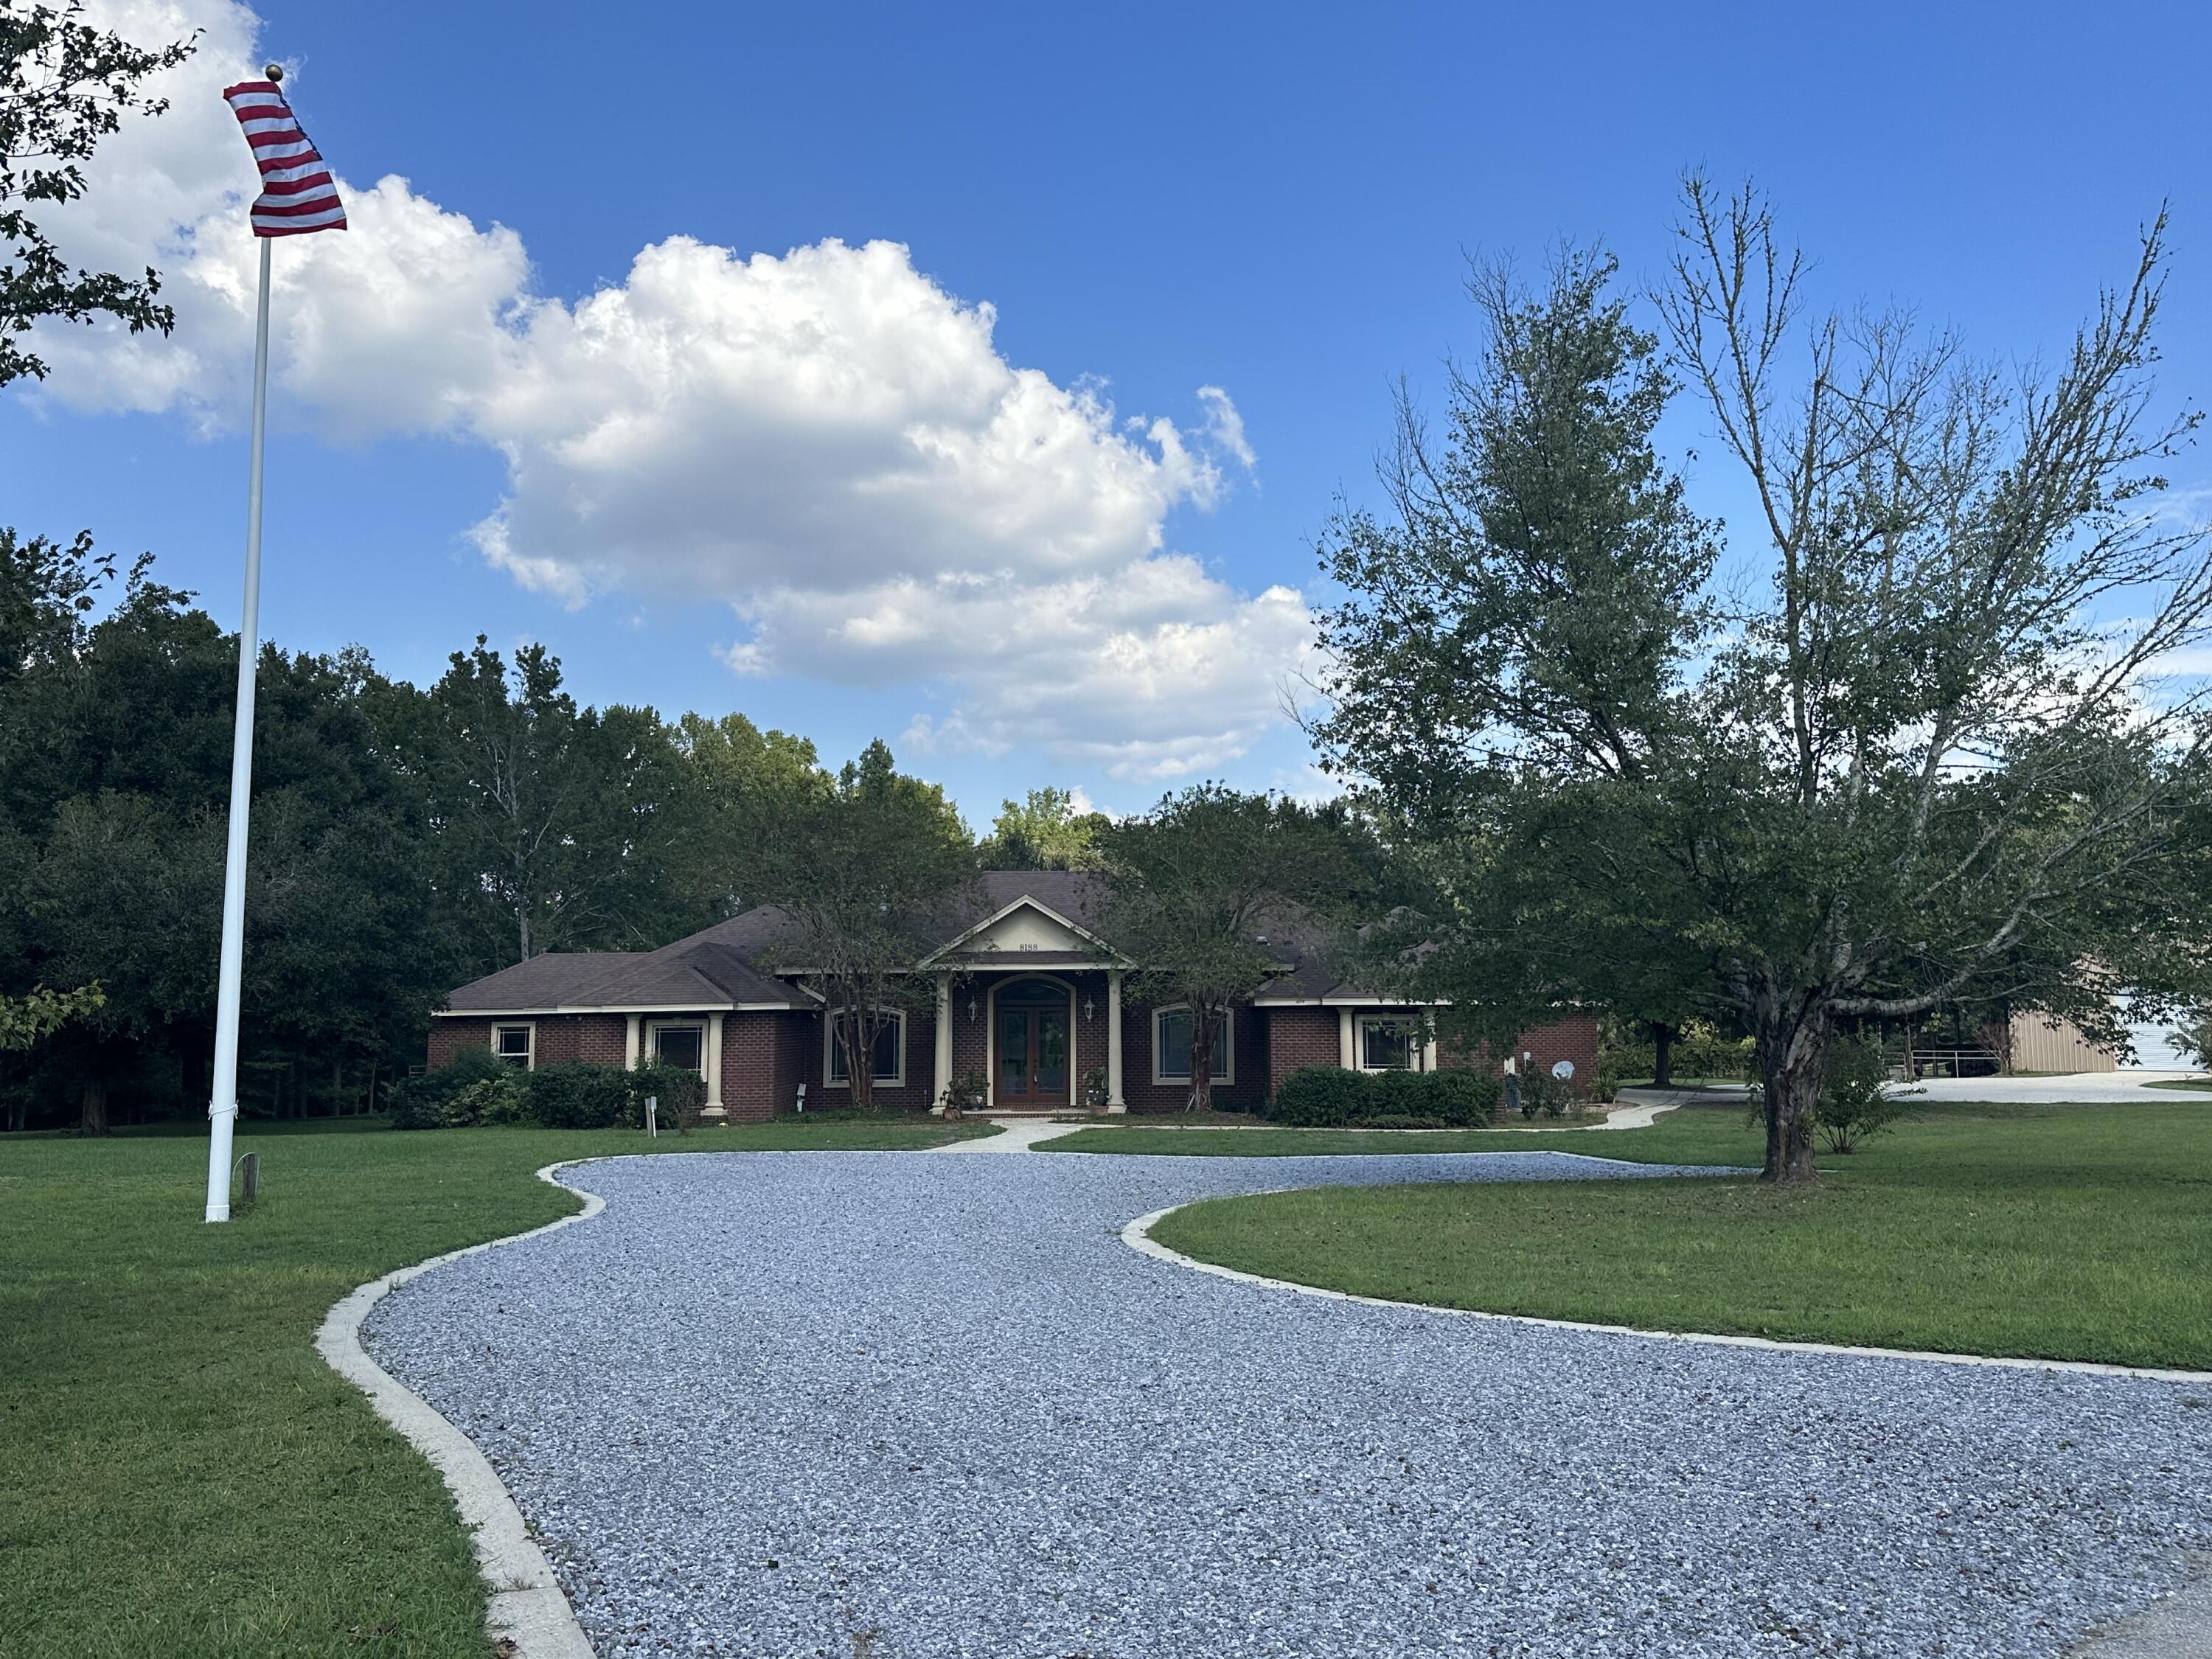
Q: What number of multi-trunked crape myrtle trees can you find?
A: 2